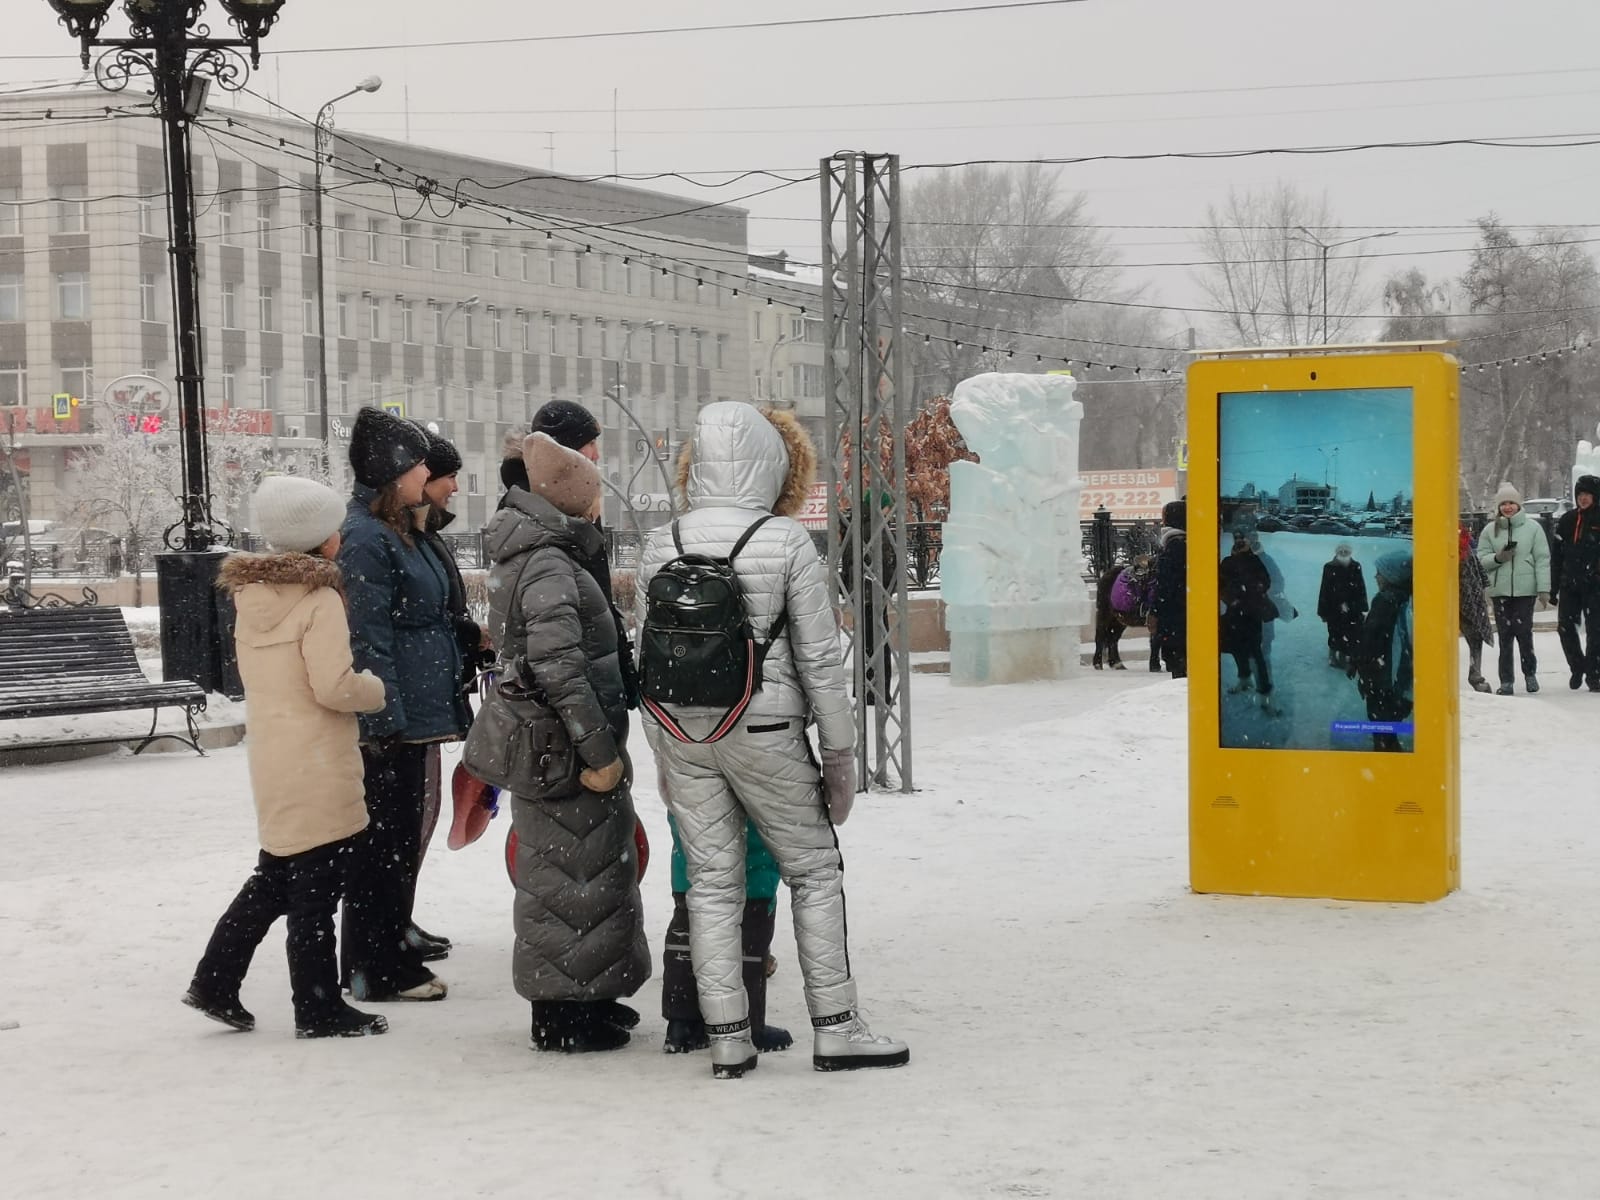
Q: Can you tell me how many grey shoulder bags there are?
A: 1